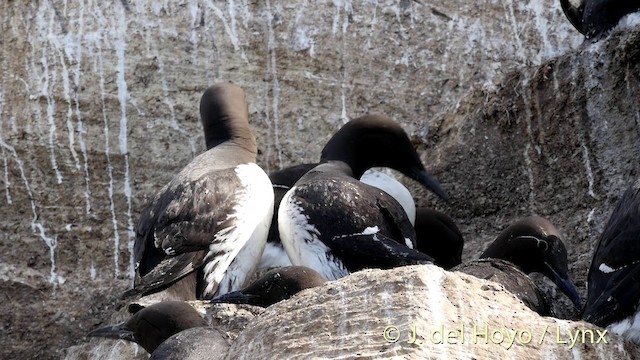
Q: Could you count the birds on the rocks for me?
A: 9